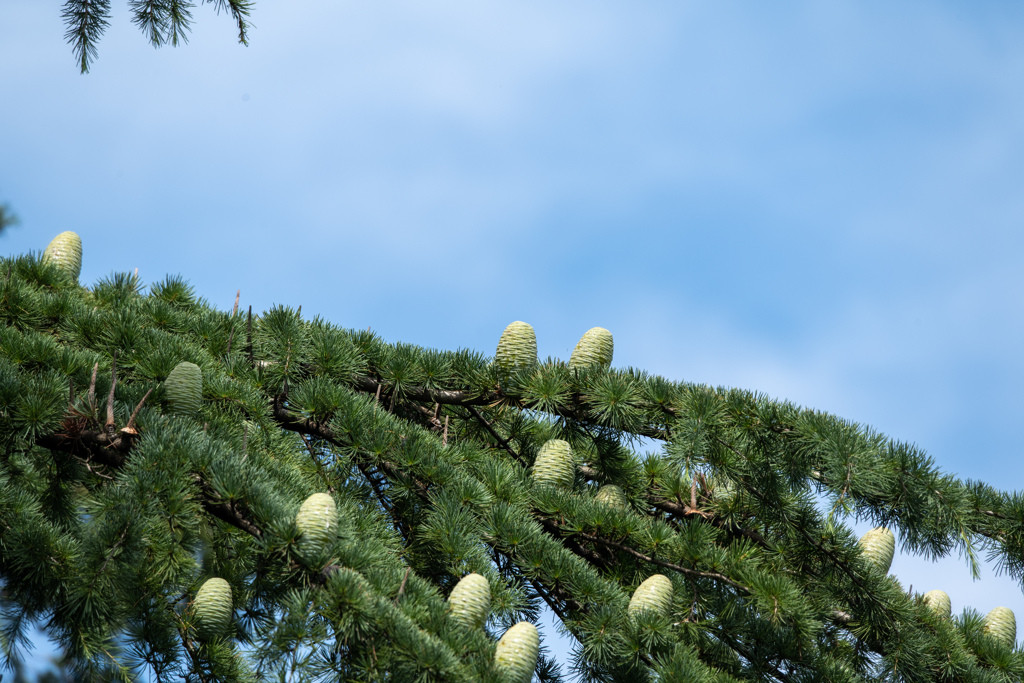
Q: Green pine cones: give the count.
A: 14